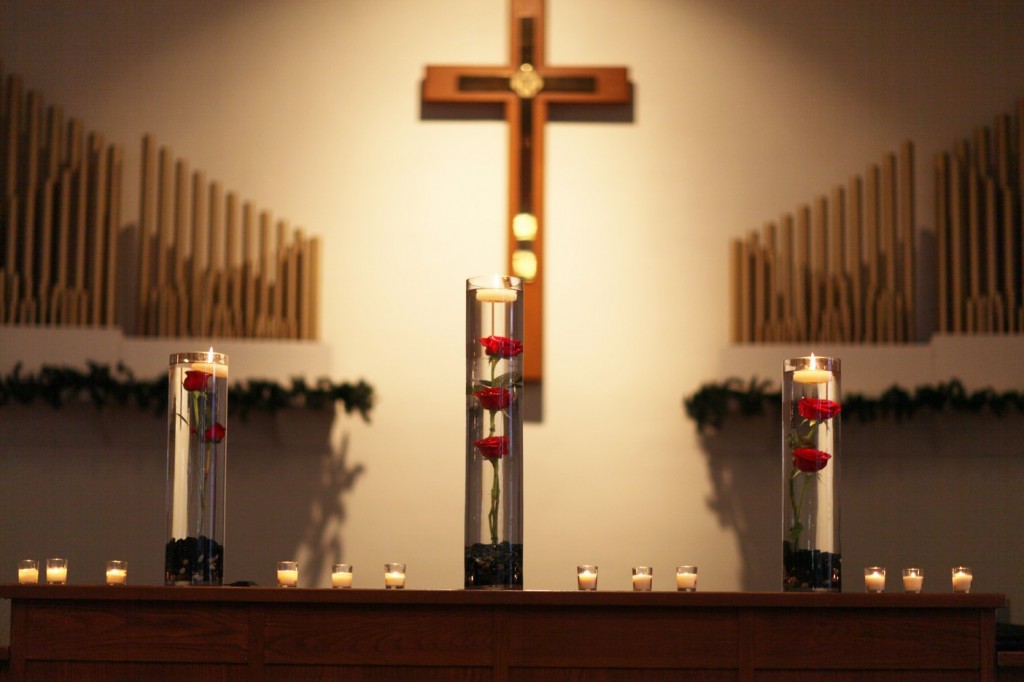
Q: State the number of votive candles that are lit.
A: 12